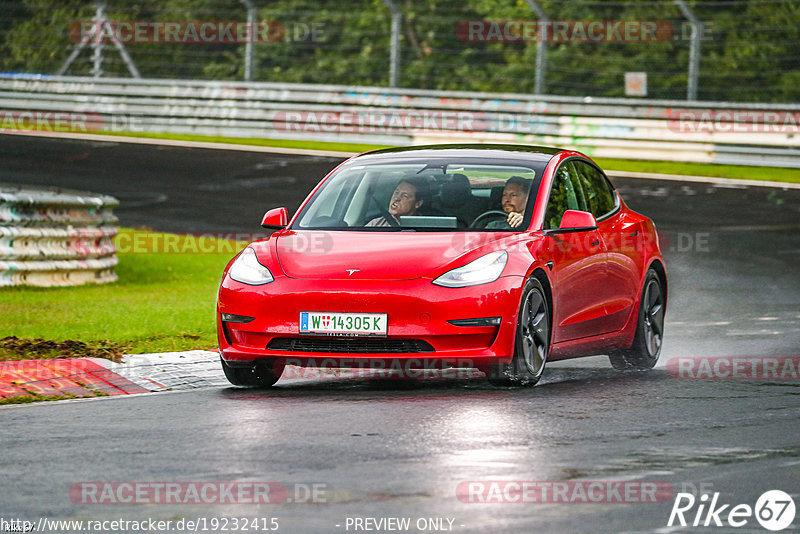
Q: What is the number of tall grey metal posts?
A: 5